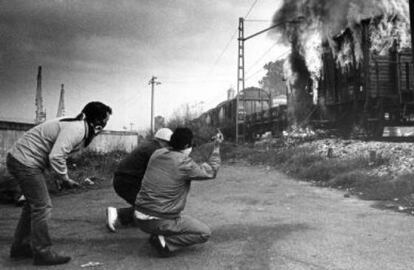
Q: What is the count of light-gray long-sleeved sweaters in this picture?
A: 1